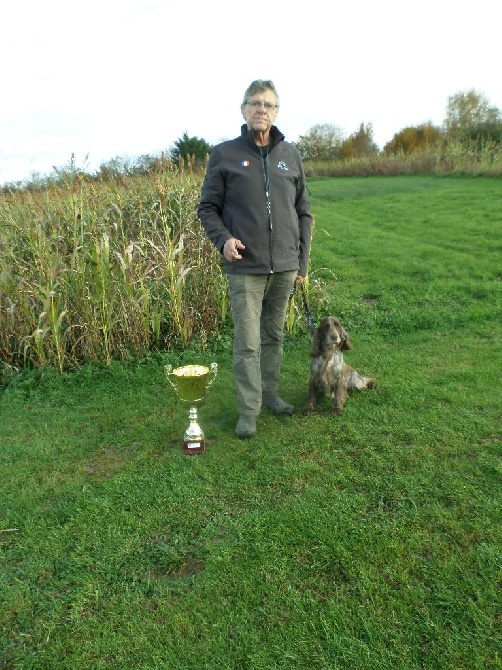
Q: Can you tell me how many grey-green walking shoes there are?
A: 2